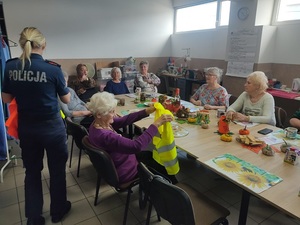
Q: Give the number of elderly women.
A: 7